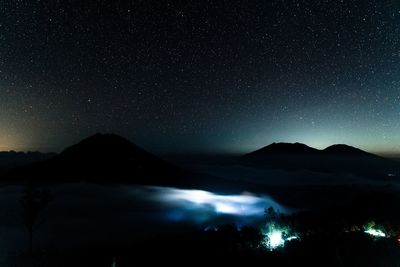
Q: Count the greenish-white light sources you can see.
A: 2